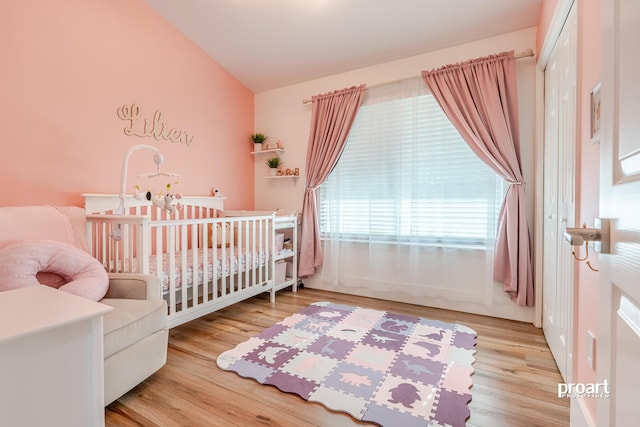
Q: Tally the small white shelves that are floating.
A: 2